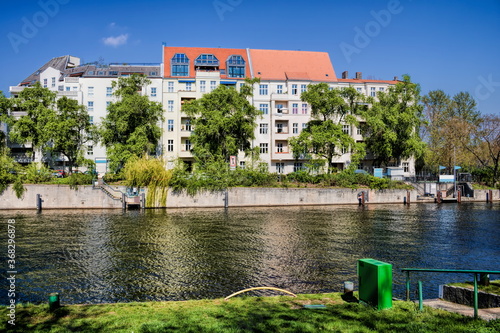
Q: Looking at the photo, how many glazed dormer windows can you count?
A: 3